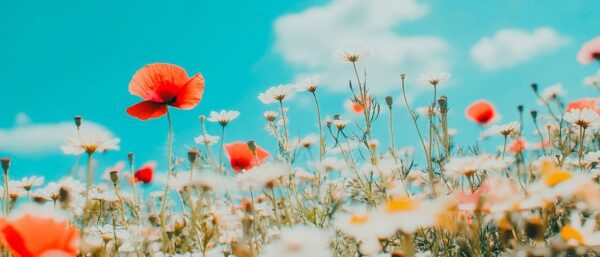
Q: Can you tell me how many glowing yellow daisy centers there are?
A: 4